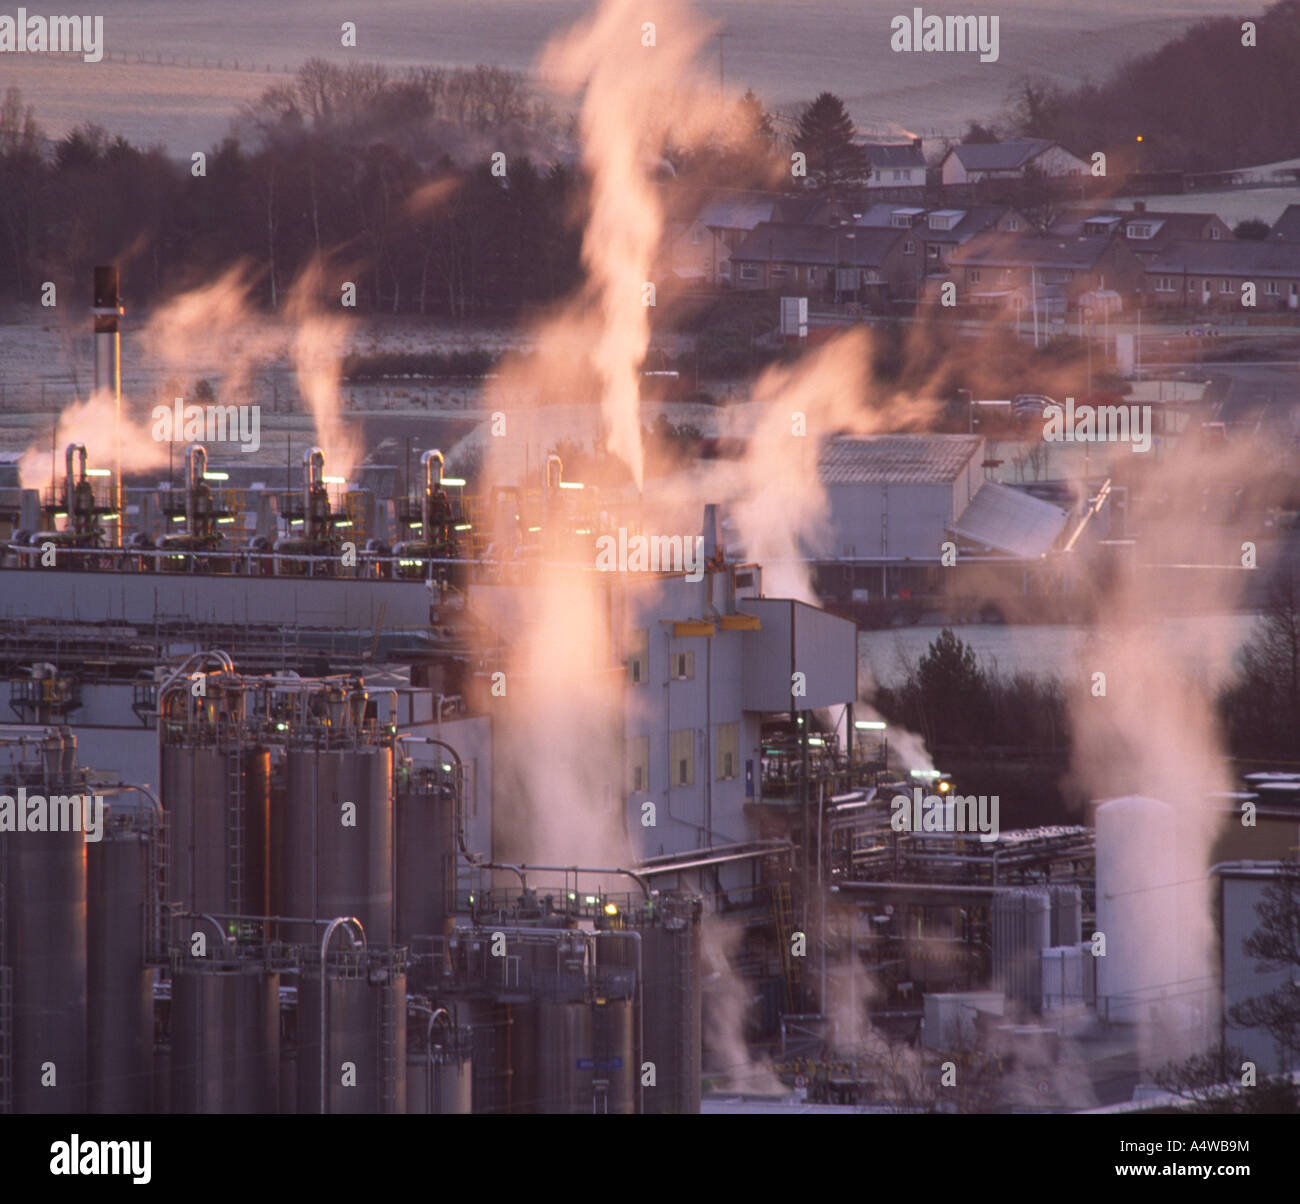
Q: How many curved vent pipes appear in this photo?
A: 5